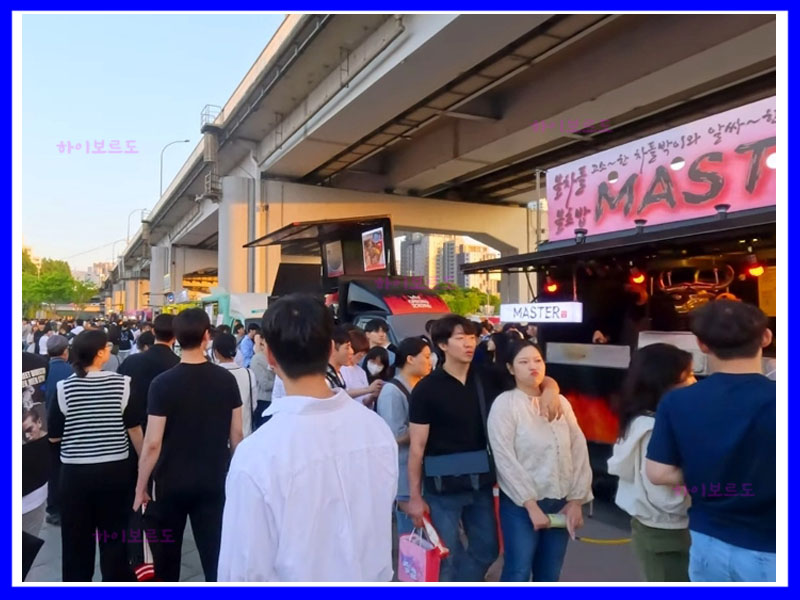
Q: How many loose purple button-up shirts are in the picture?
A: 0